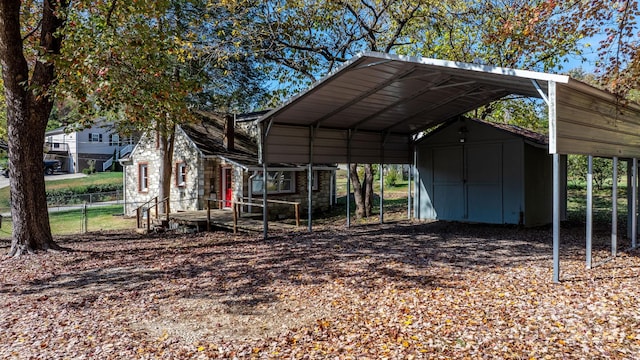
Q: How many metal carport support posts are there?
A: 9